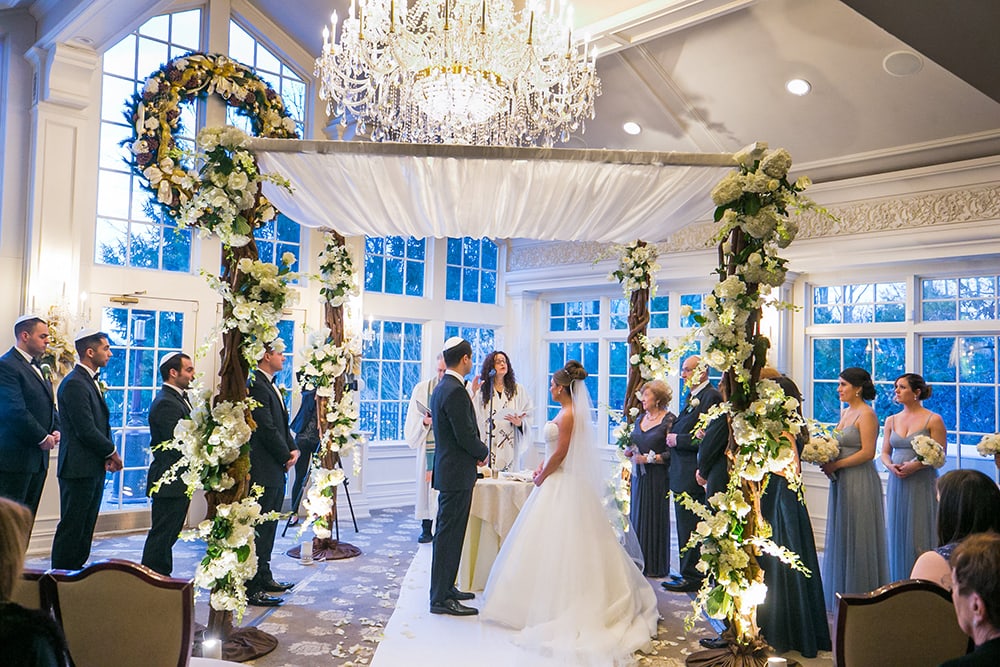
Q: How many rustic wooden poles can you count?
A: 4